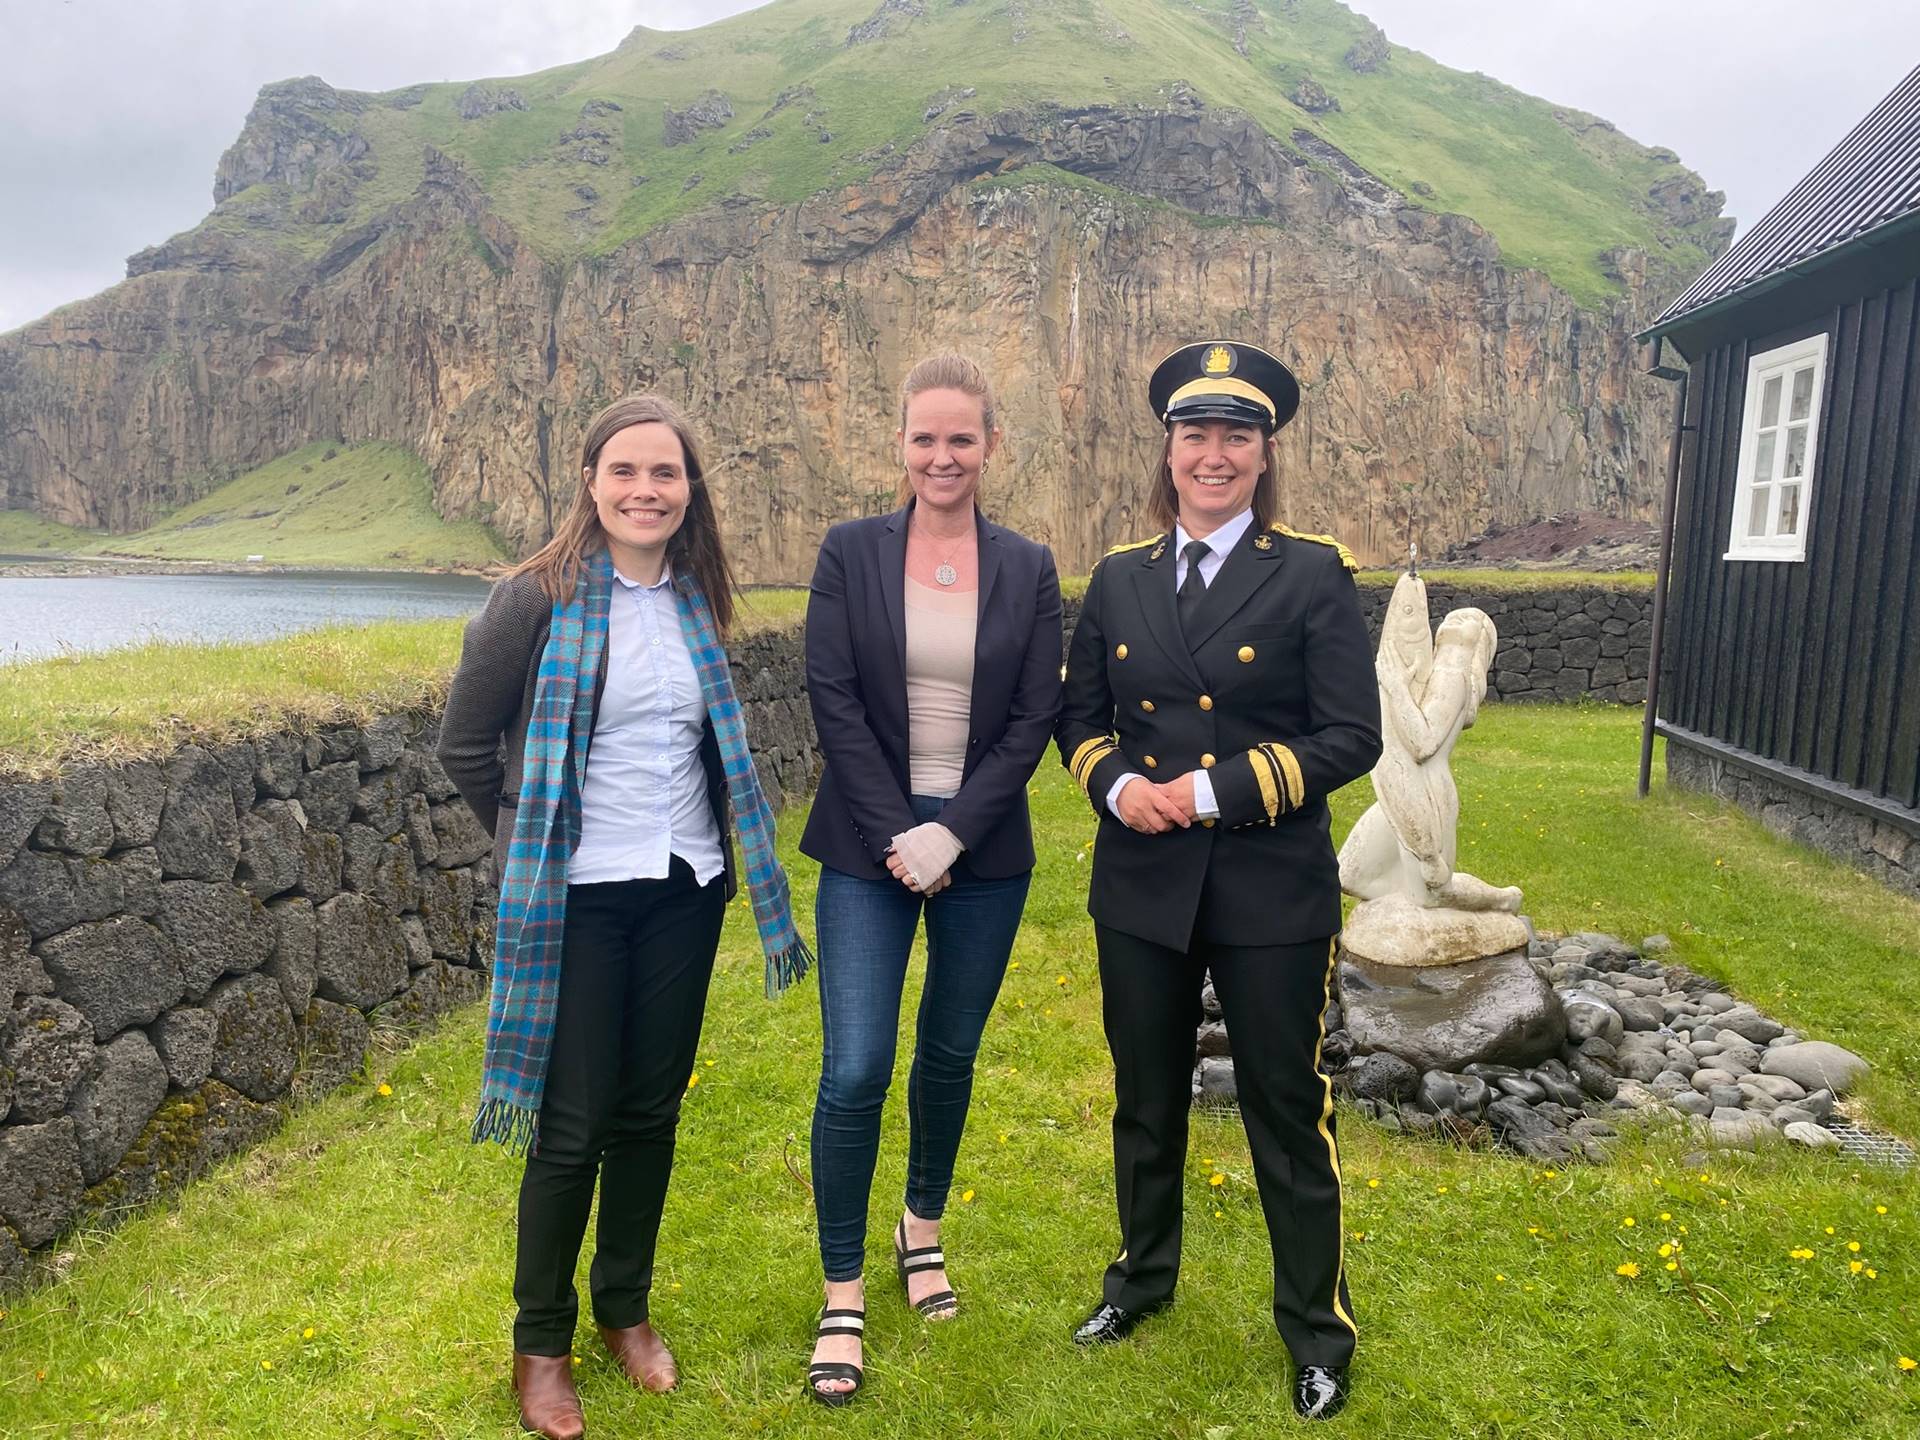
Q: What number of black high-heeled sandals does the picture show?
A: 2